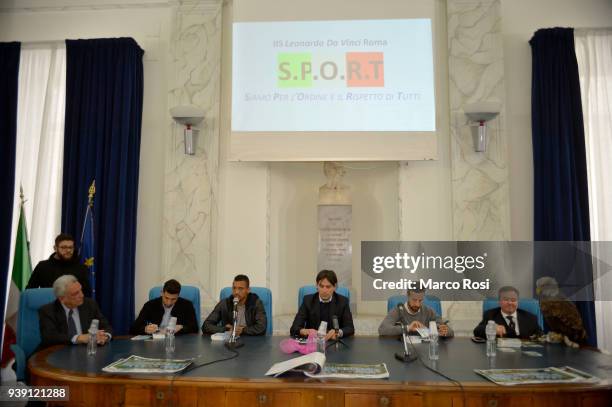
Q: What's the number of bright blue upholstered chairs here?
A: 6